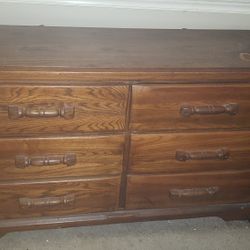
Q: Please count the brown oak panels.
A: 6